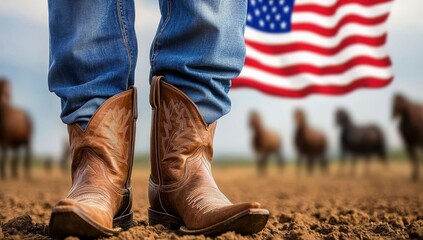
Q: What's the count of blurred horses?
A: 5